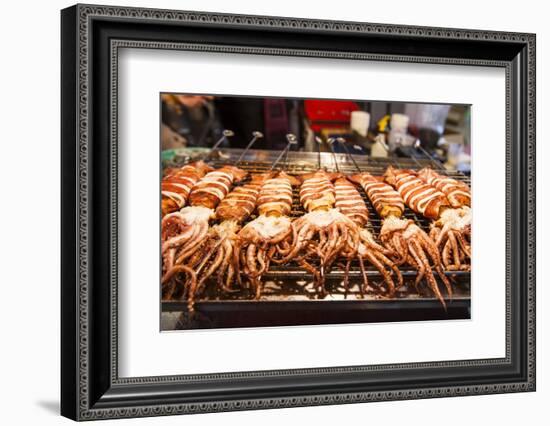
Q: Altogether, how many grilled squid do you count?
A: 9